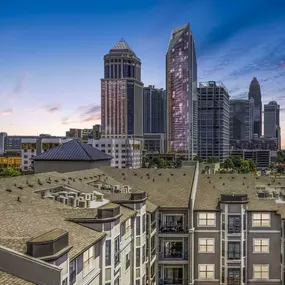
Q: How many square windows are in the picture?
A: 6